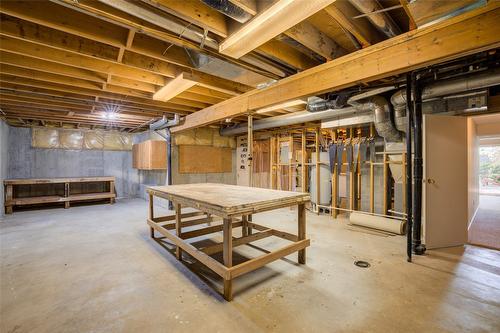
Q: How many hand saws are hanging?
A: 6